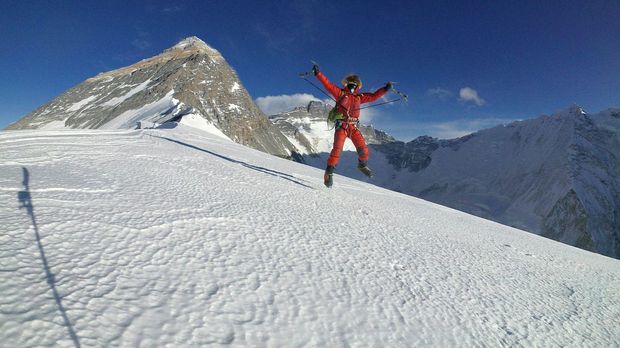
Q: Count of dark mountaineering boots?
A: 2